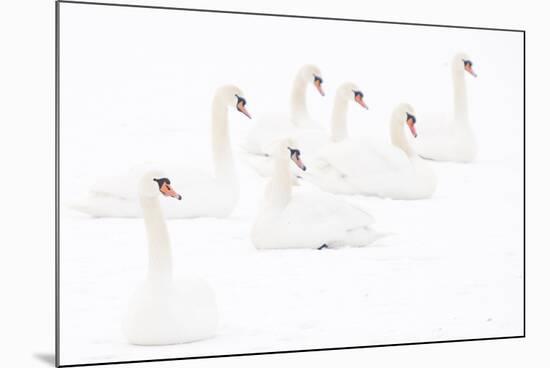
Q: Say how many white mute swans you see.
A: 7